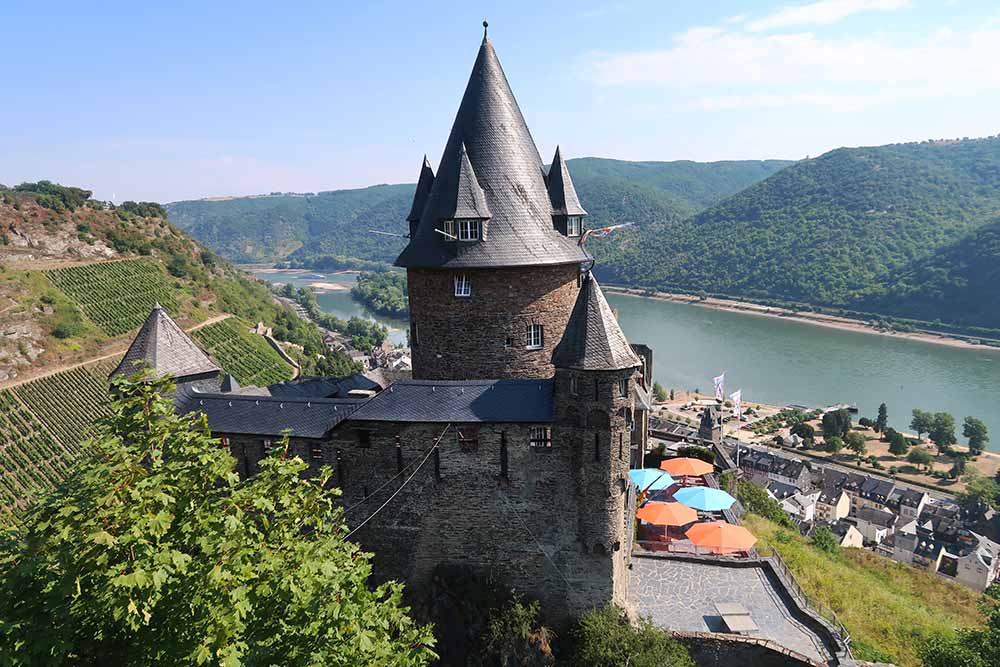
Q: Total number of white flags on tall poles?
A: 2